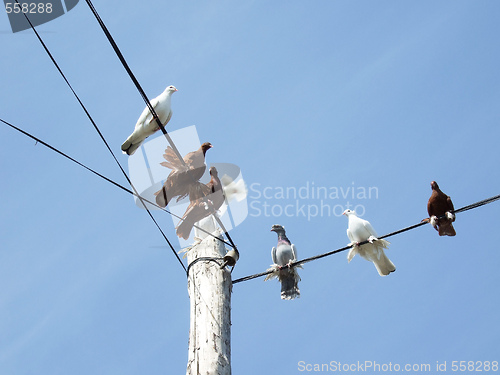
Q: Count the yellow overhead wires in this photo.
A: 0